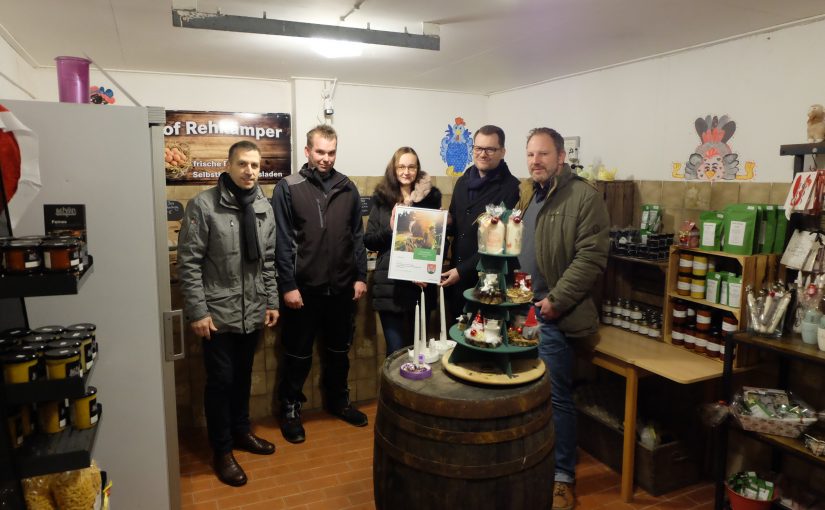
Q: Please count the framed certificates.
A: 1